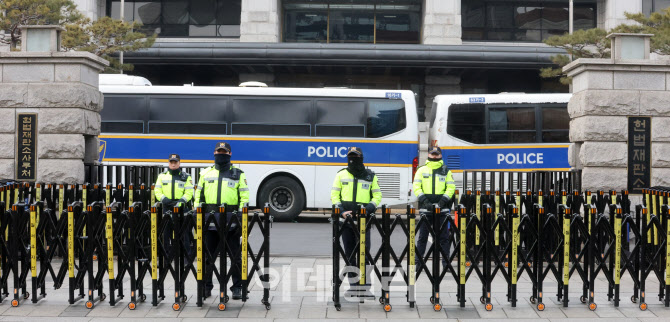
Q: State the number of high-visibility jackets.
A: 4